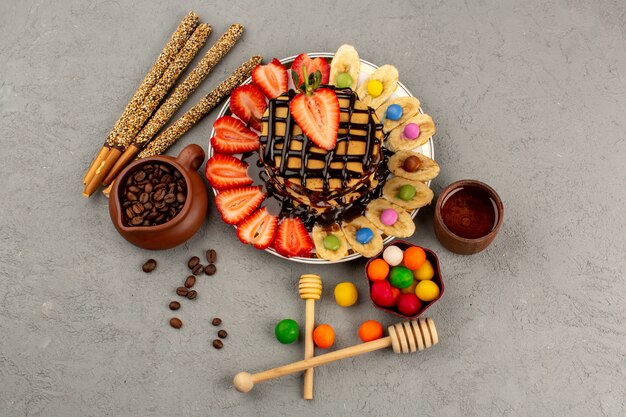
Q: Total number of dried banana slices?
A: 9